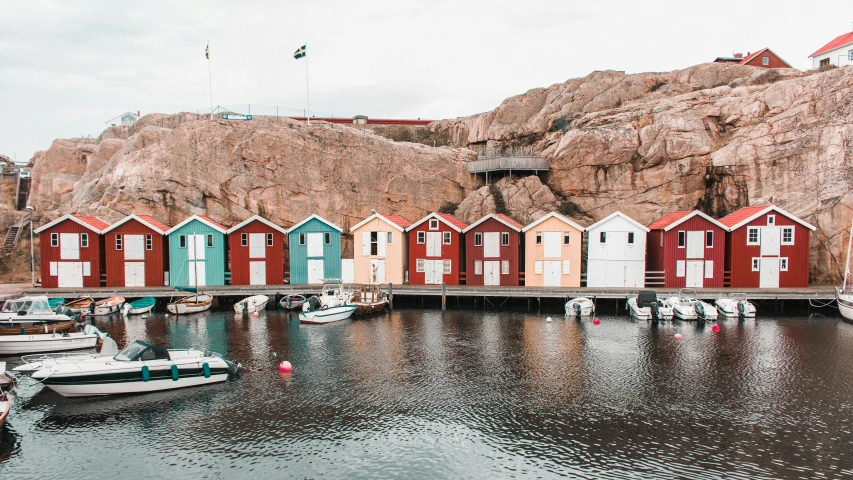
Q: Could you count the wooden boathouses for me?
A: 12